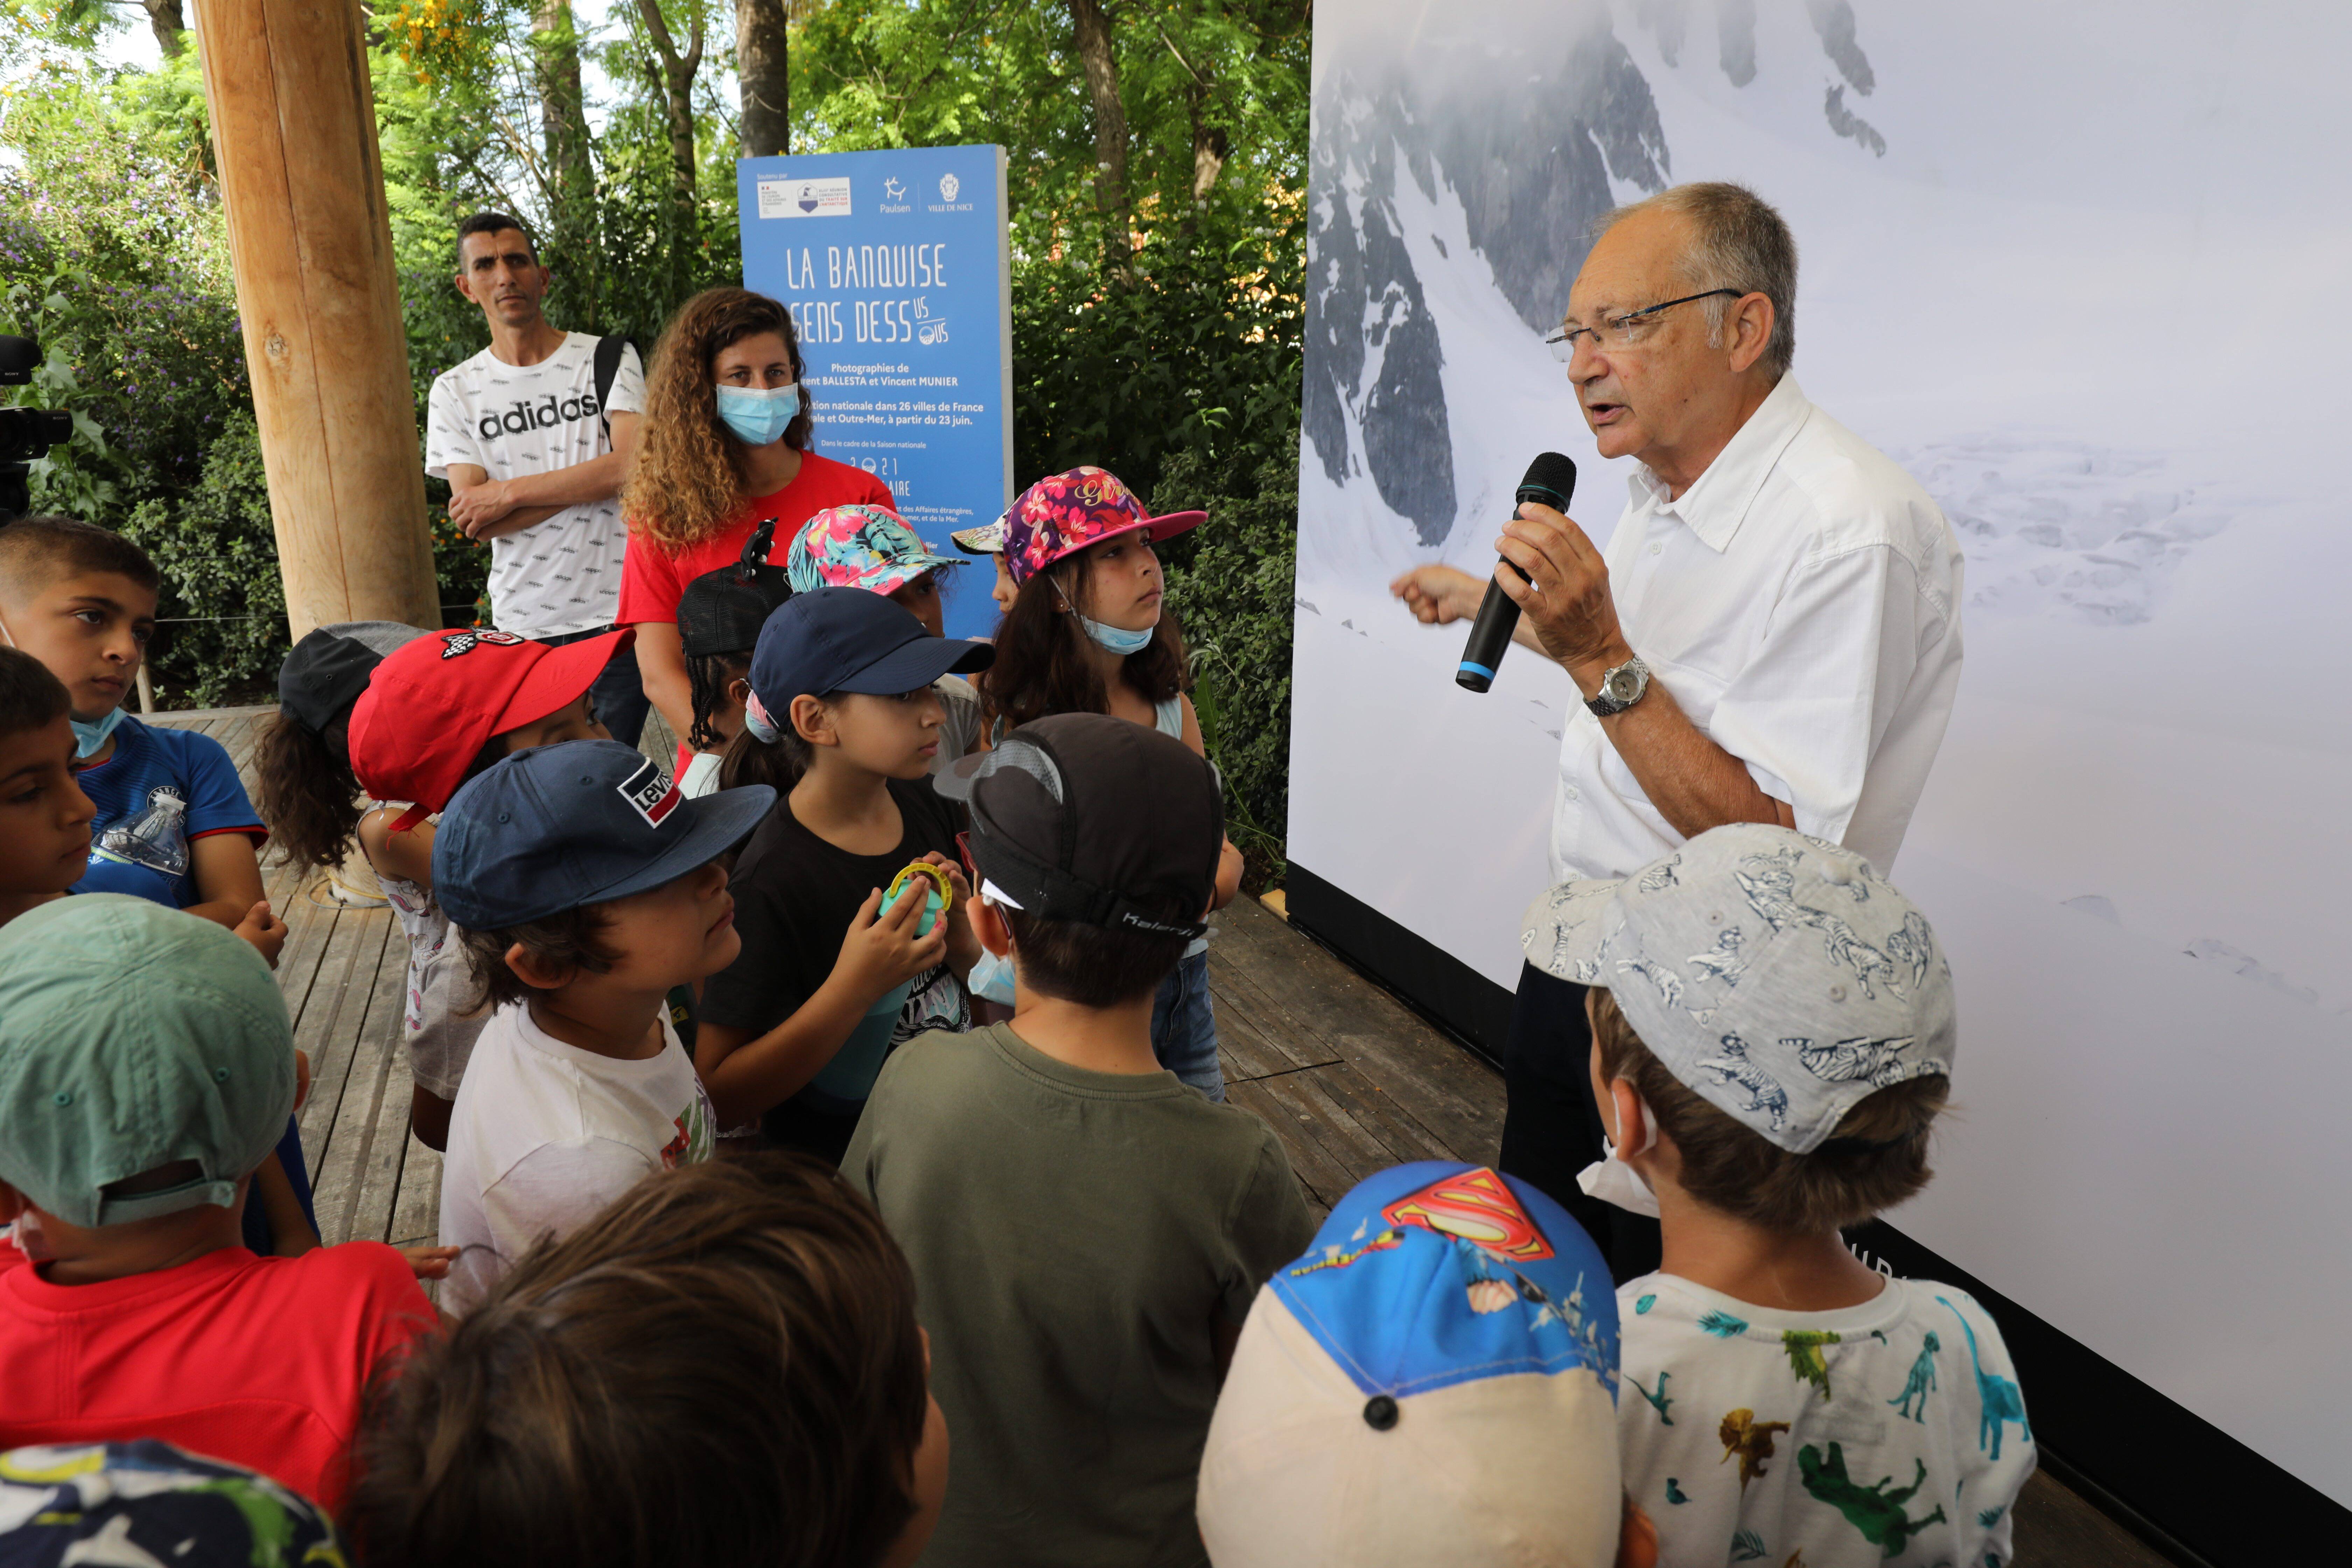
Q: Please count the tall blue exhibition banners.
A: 1